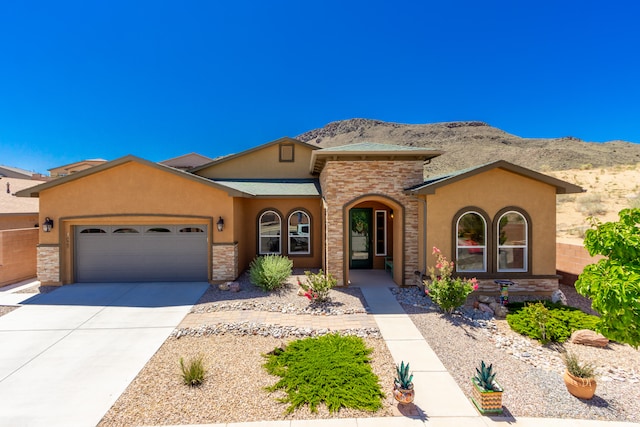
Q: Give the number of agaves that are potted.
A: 2